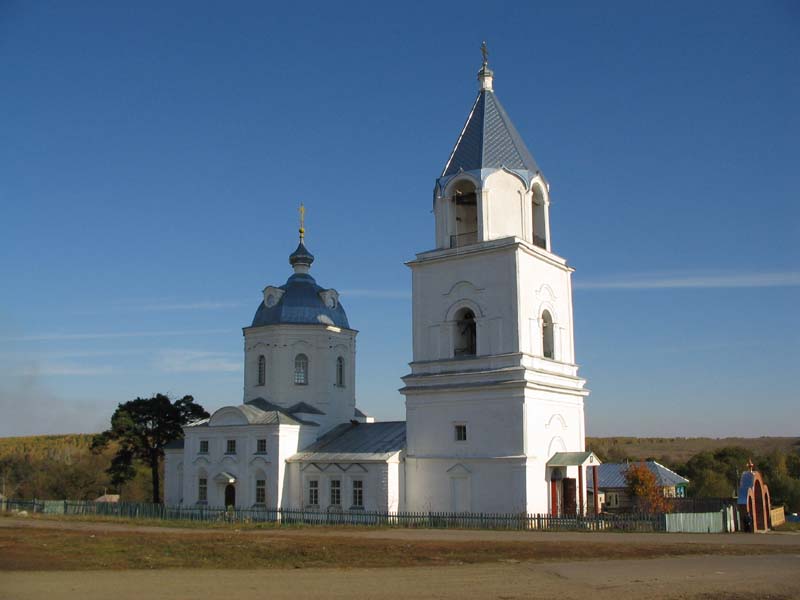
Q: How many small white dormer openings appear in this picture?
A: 2